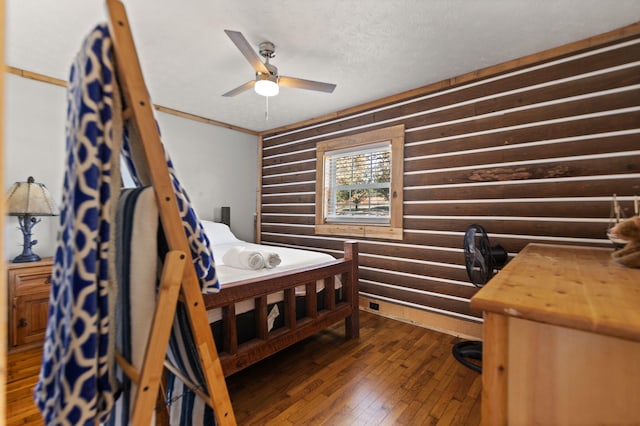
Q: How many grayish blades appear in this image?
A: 3